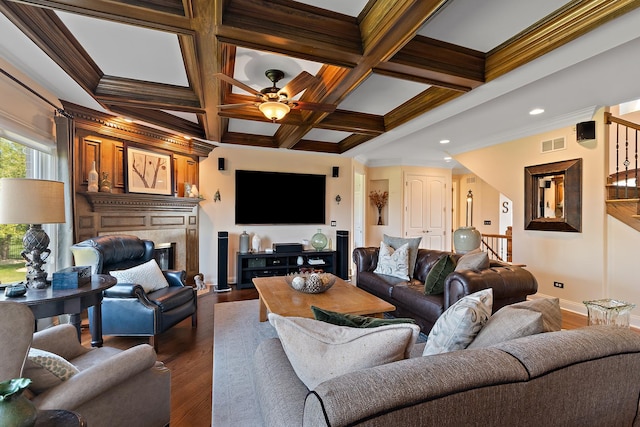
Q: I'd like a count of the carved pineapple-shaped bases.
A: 1